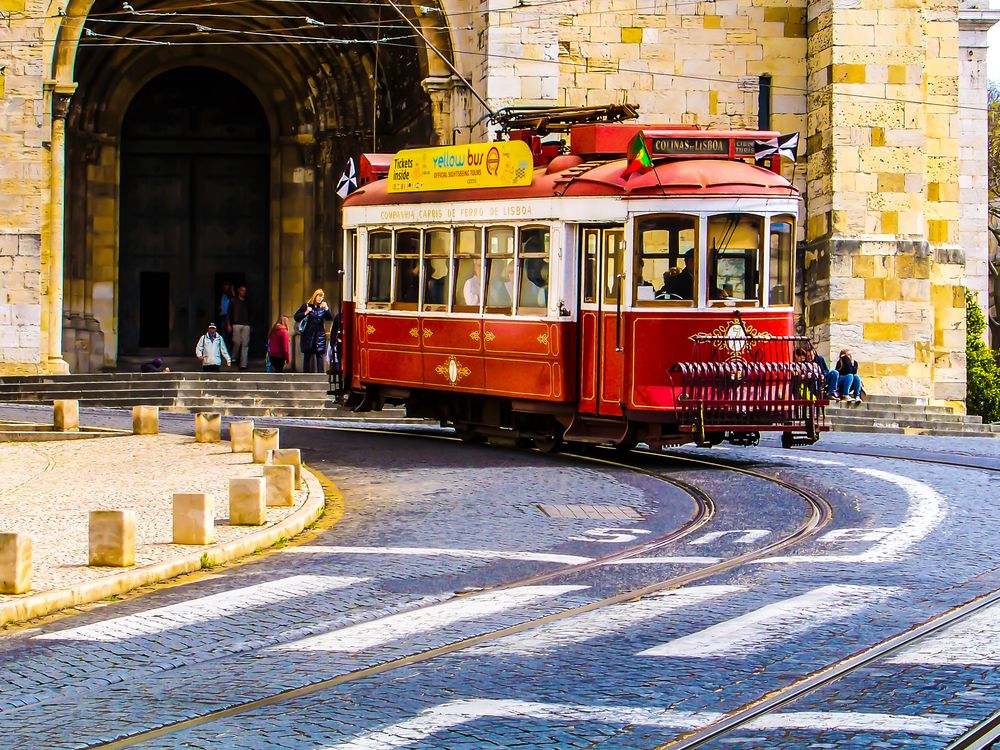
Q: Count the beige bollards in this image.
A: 11